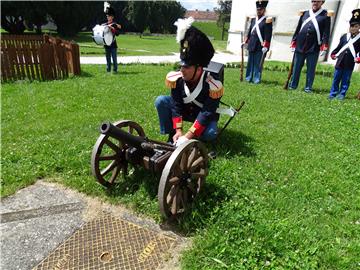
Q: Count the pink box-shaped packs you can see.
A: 0